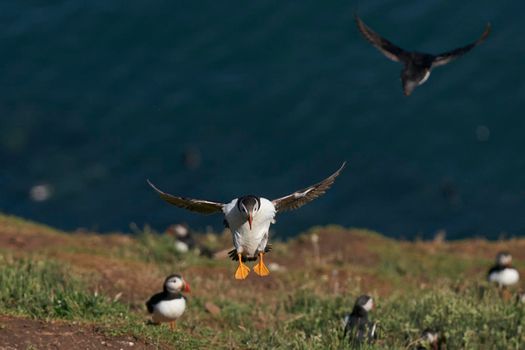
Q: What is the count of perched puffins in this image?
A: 5